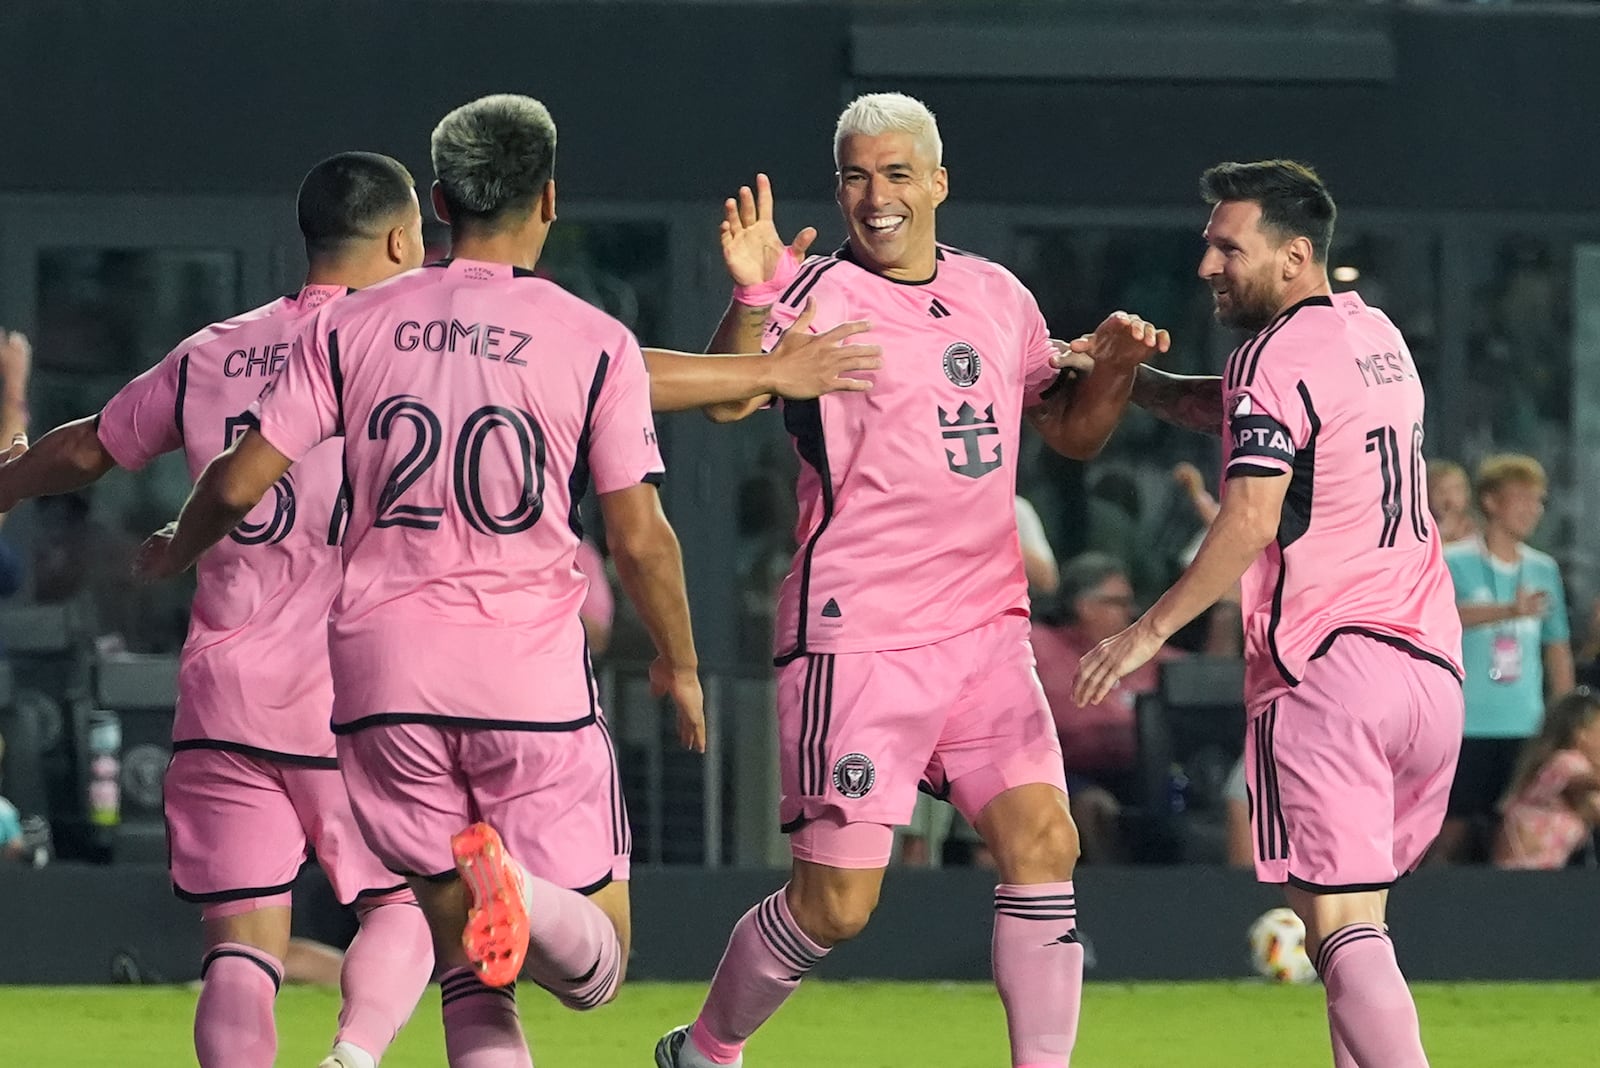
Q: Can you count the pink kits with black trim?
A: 4